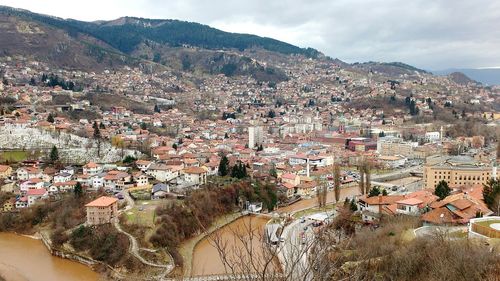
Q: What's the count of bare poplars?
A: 5